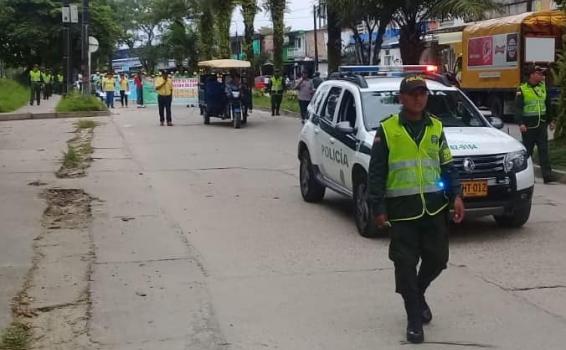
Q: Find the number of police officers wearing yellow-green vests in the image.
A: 6